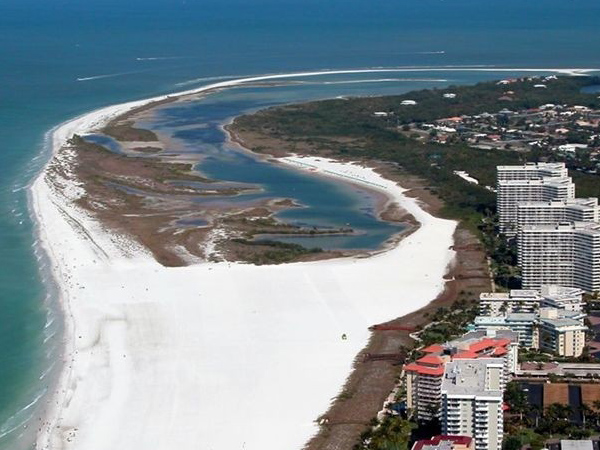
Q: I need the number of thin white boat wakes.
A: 3